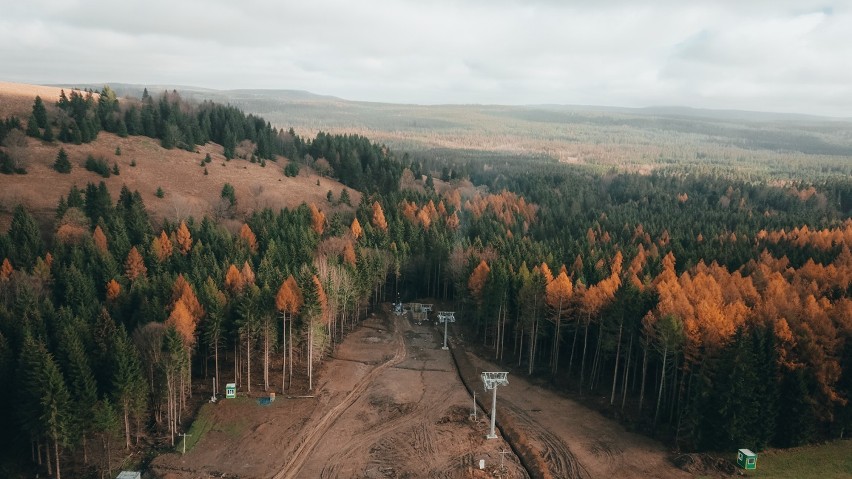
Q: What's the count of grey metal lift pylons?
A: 3